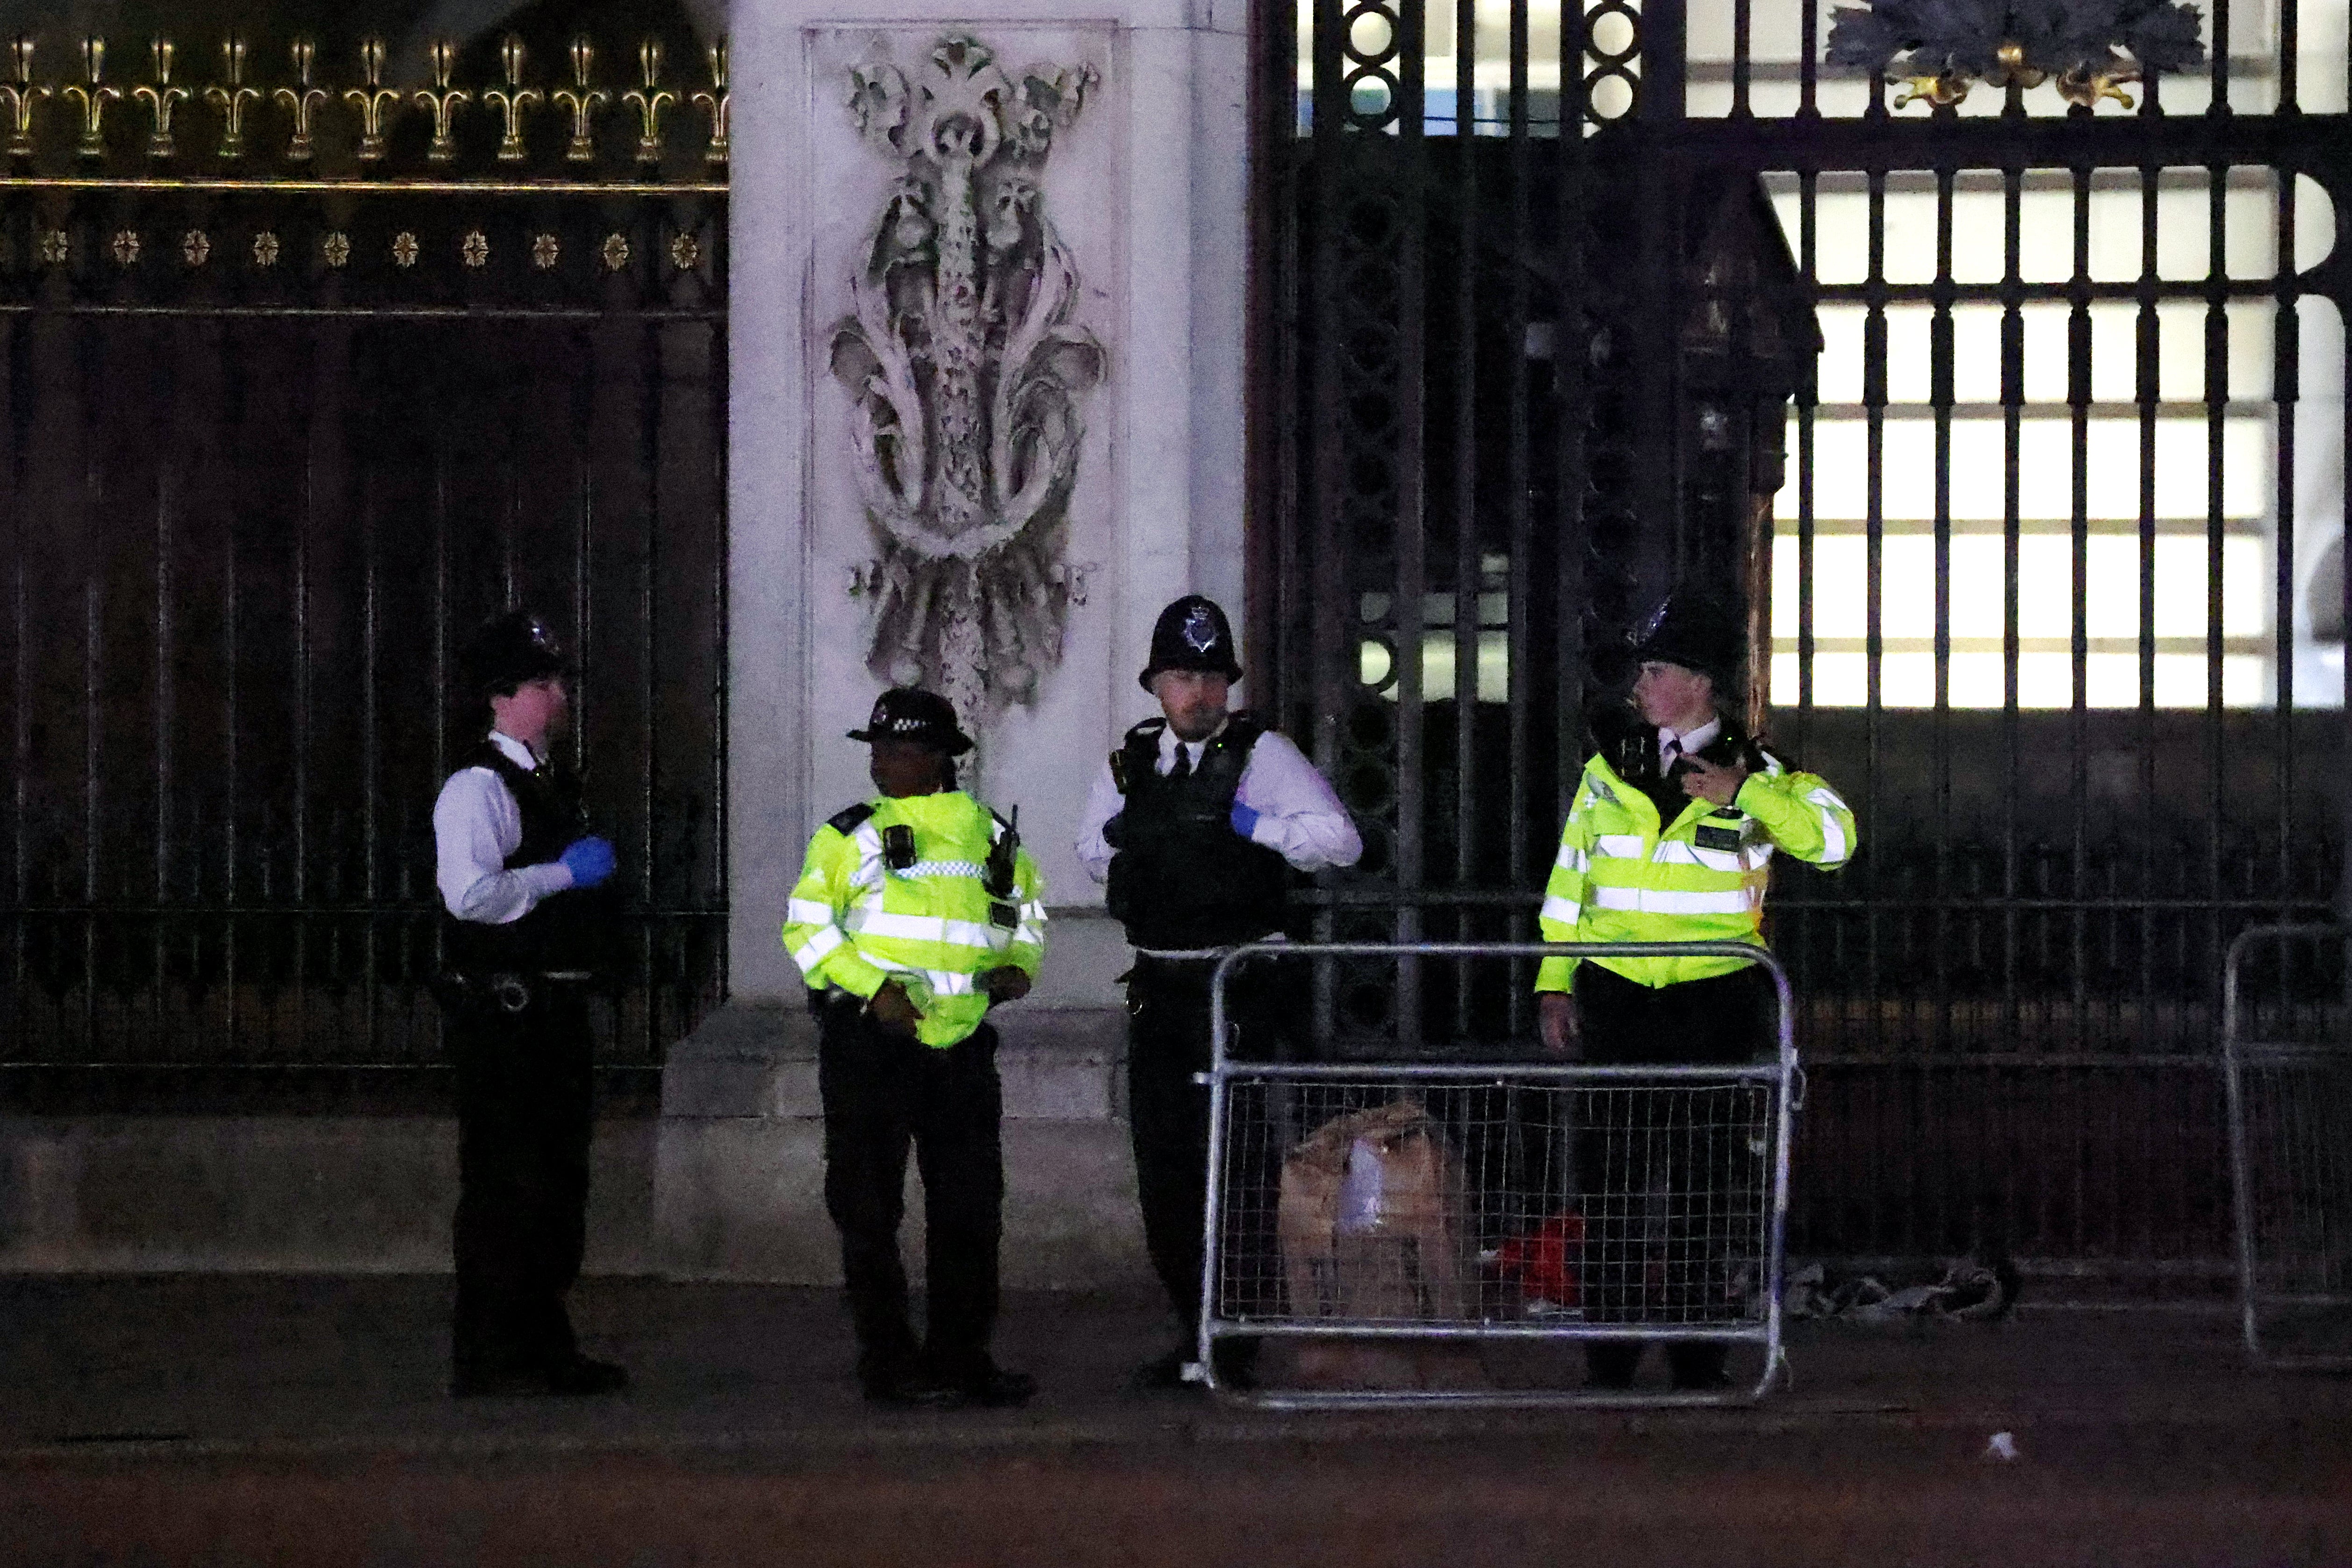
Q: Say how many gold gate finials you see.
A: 11